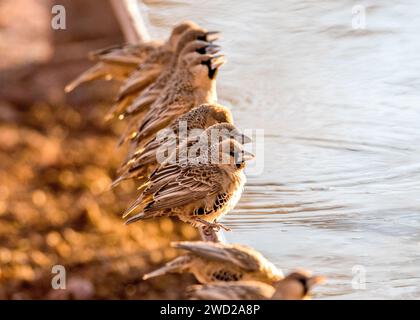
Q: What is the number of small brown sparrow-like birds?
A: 9